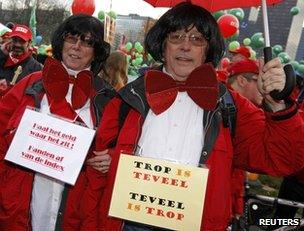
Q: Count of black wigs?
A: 2